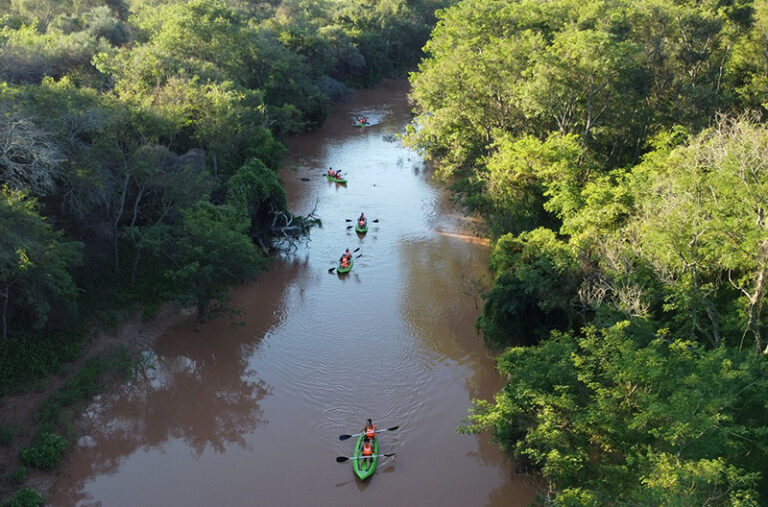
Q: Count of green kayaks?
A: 5